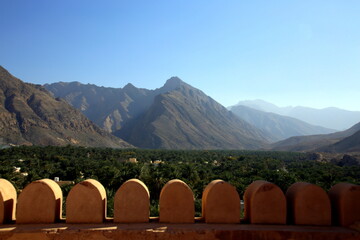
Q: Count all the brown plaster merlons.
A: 9